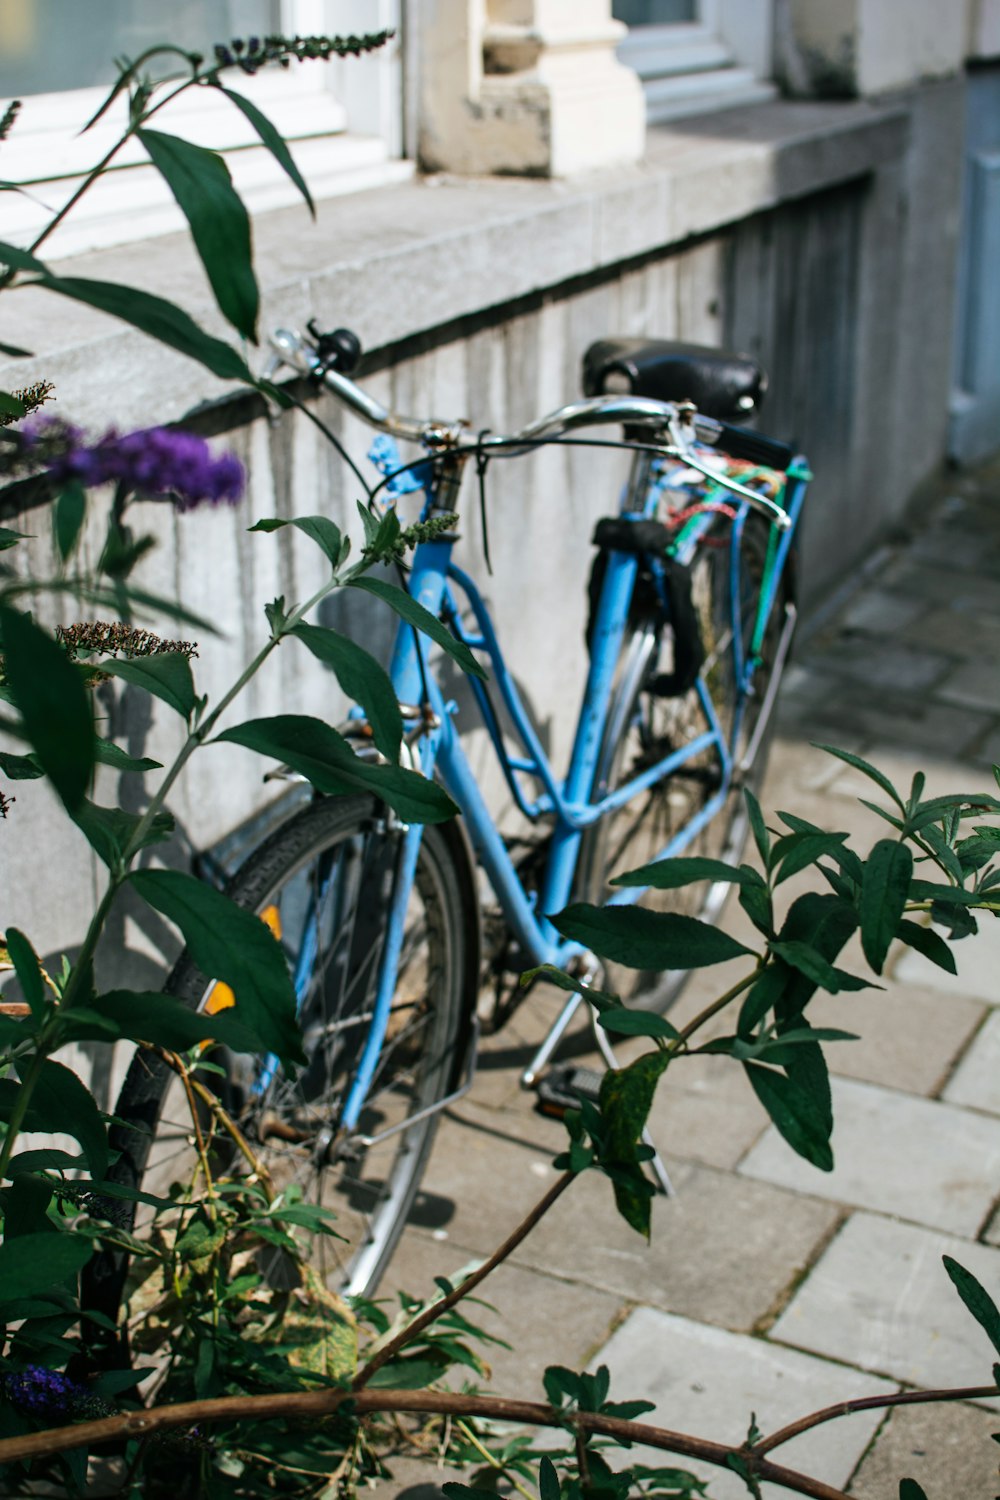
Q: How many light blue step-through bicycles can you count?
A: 1